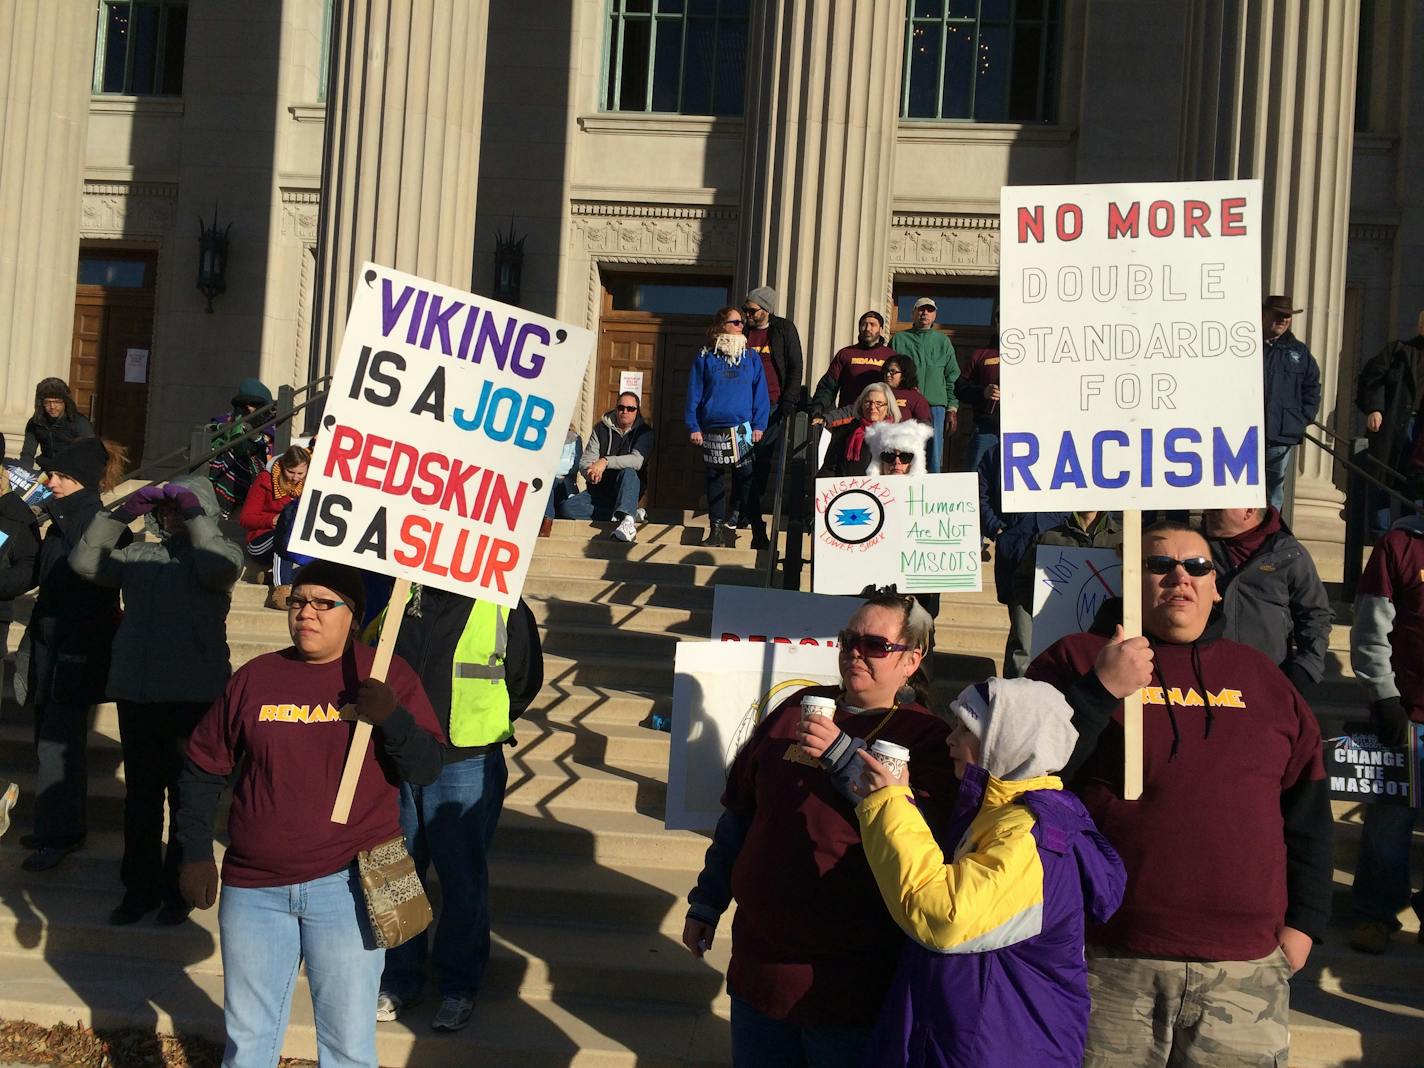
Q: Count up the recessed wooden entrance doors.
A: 3